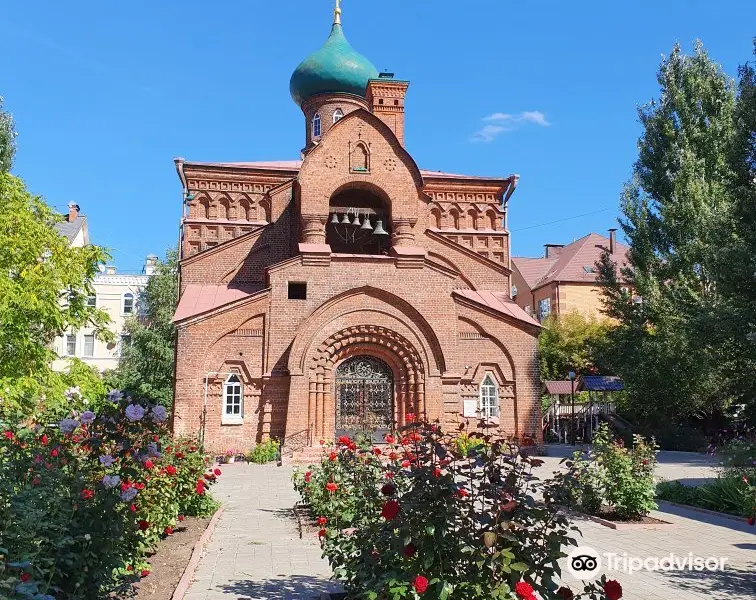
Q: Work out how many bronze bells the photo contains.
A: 5